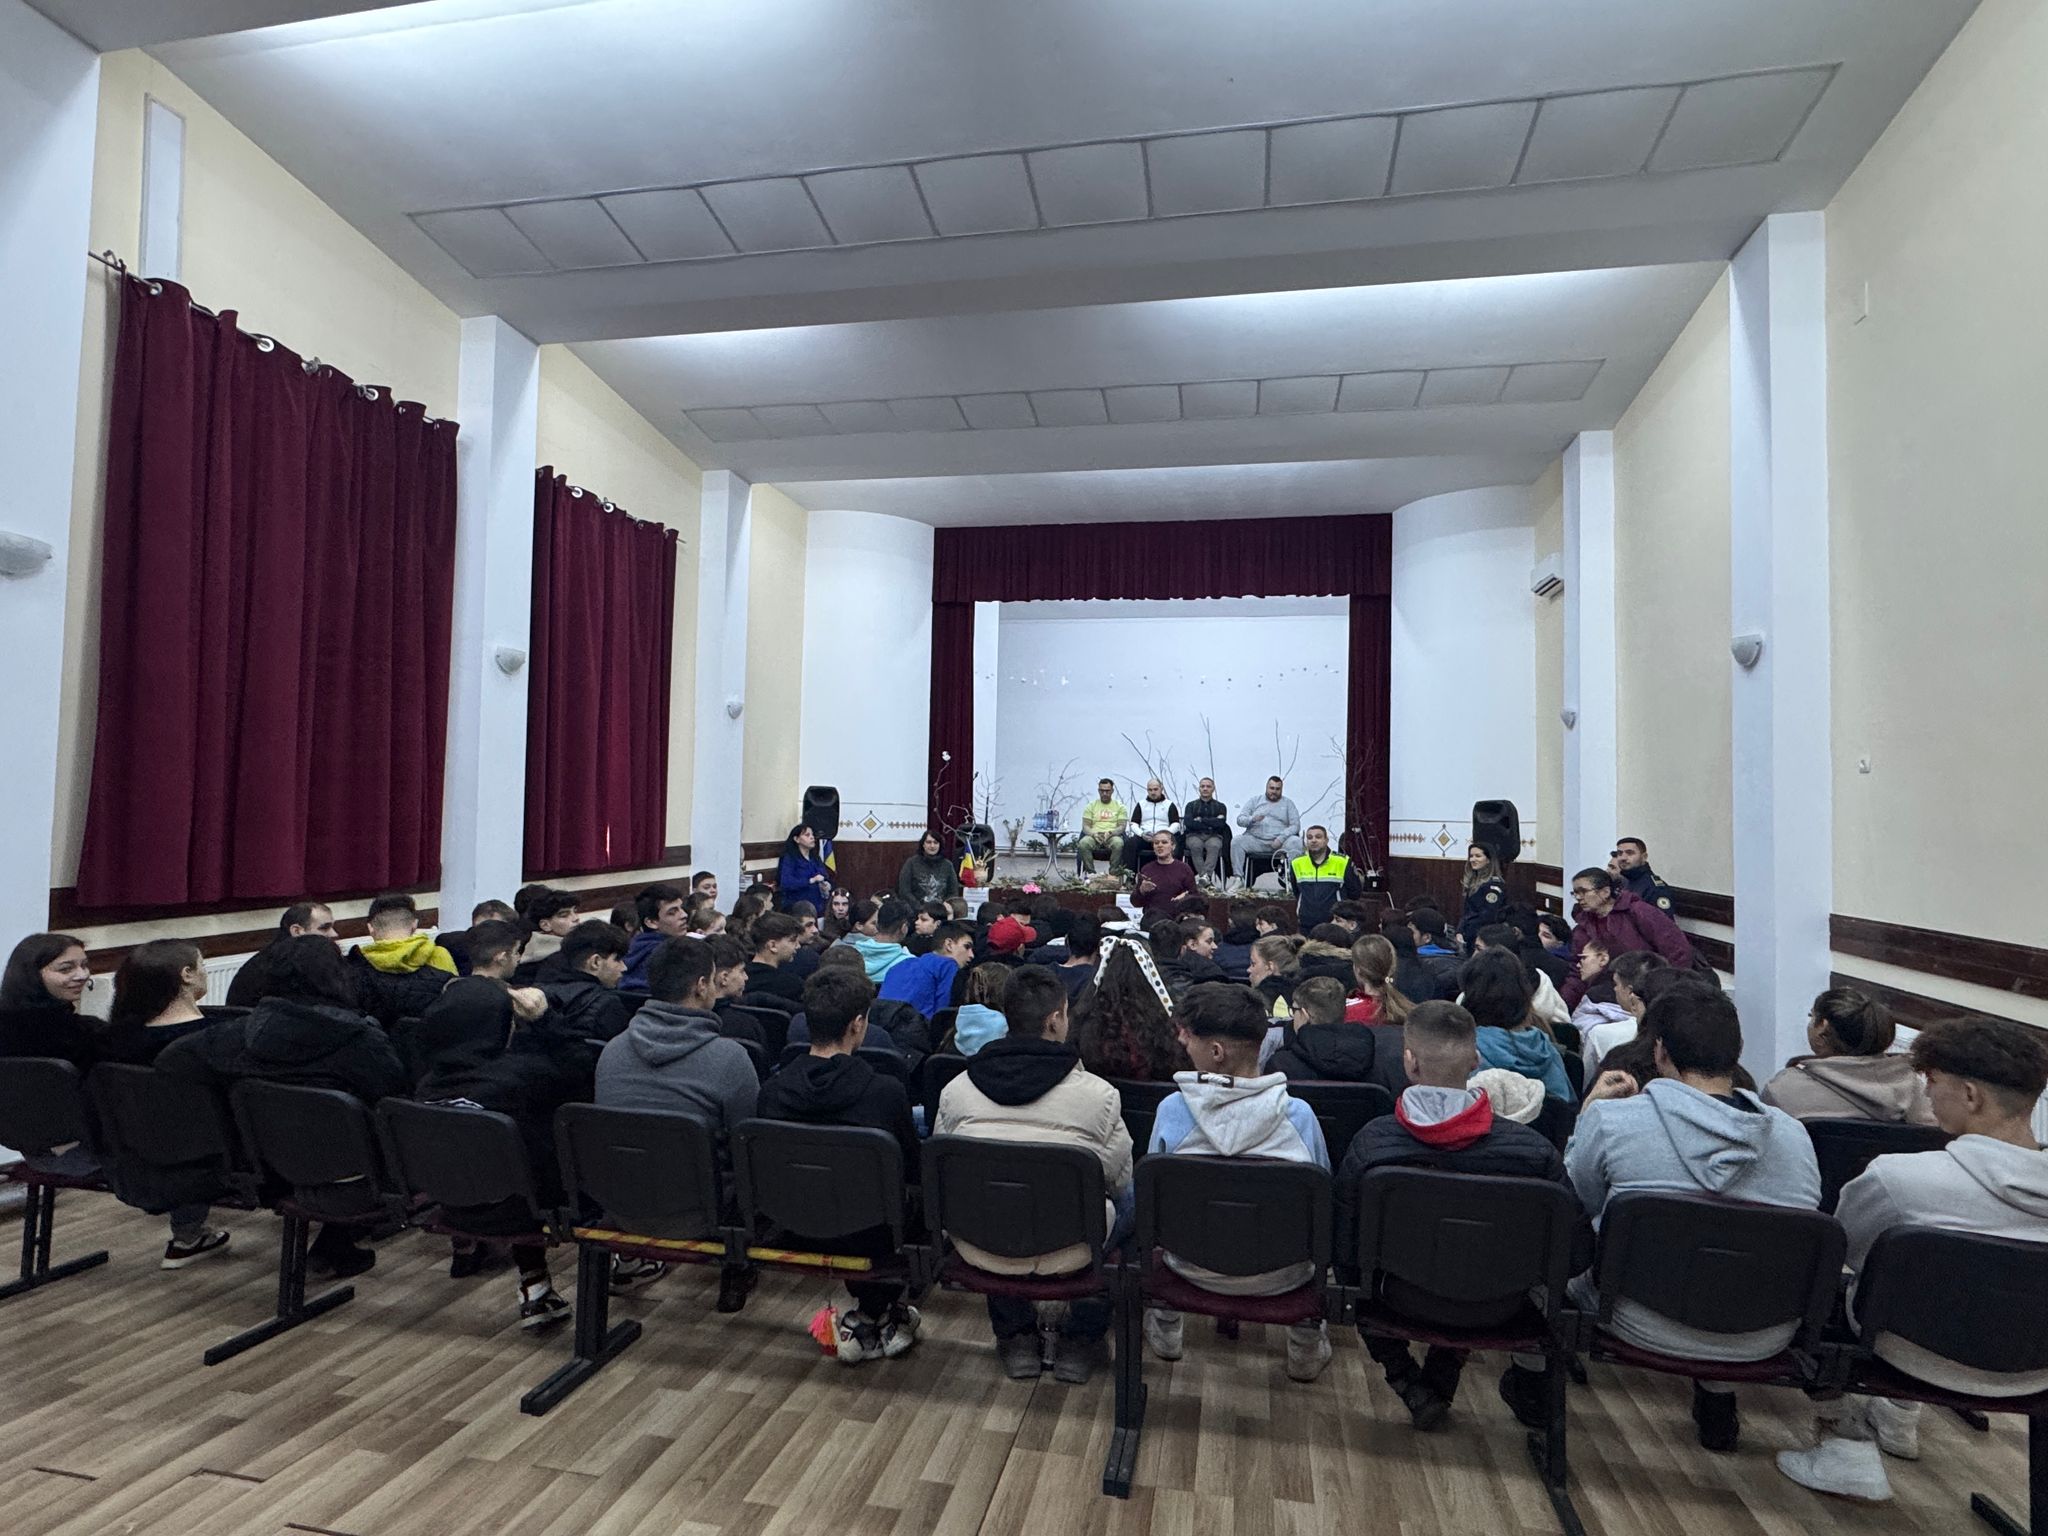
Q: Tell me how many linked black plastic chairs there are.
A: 11